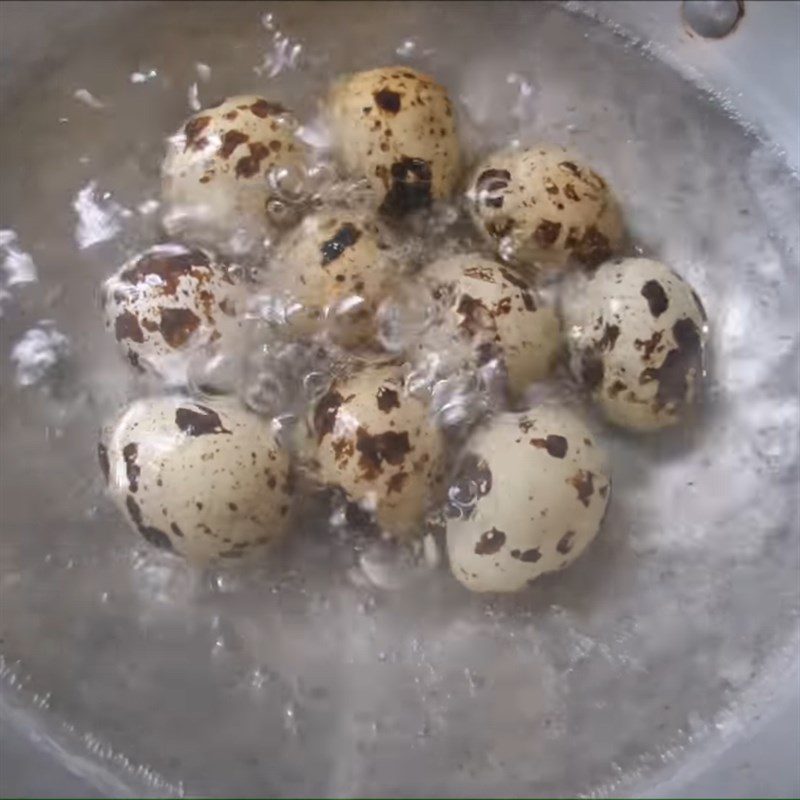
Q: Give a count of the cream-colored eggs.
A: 10